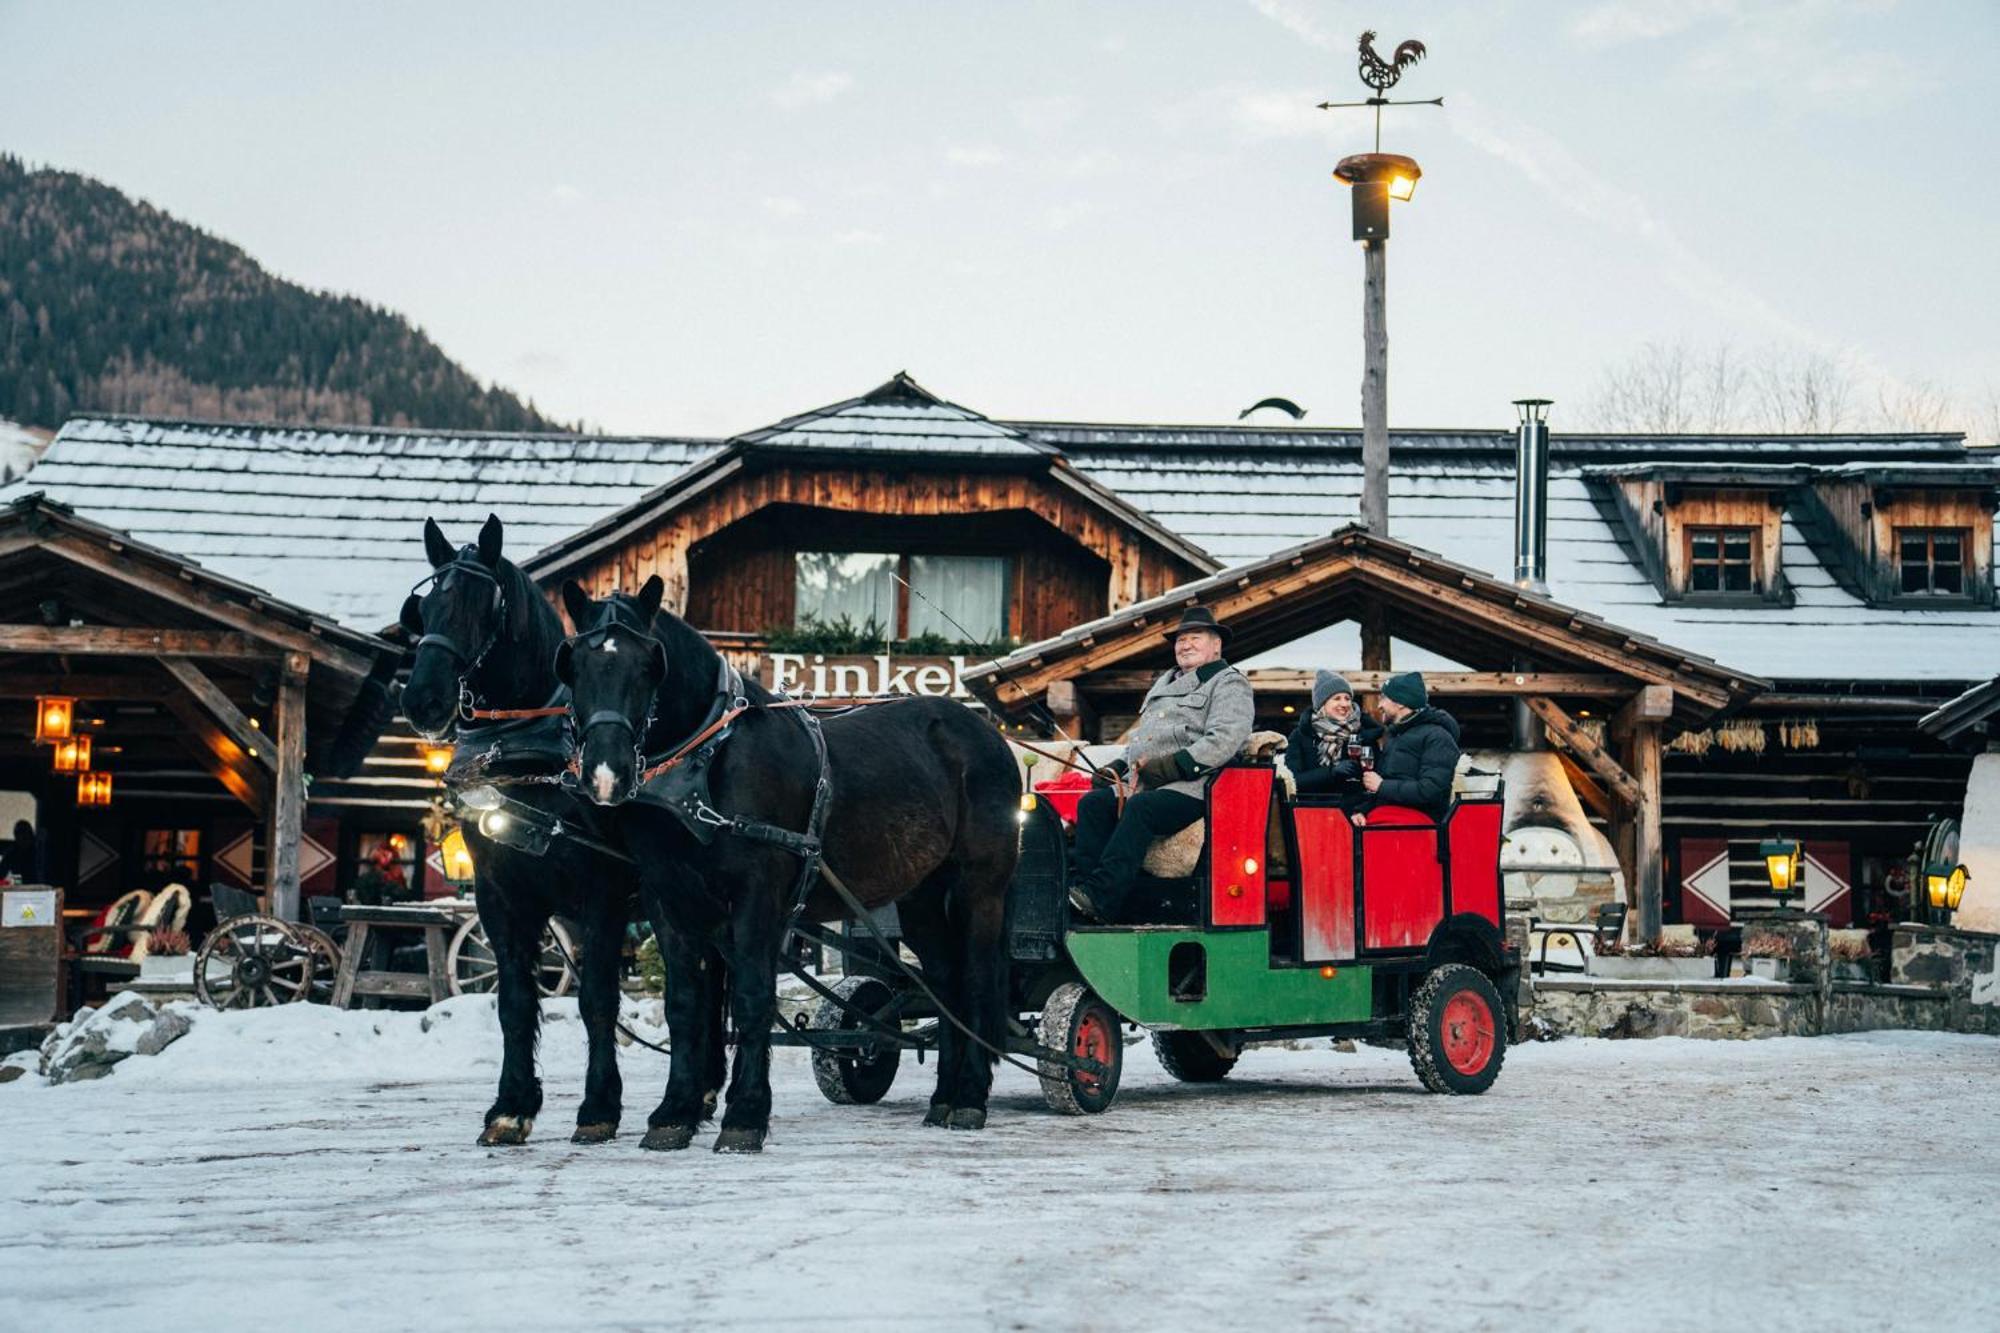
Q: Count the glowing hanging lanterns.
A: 3